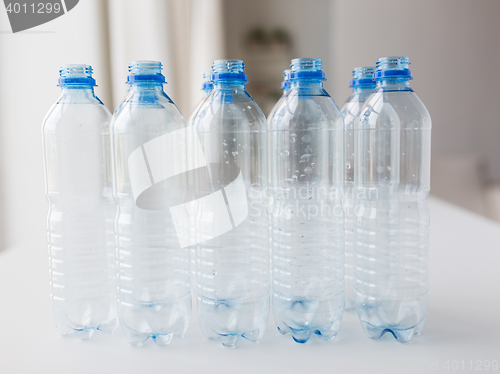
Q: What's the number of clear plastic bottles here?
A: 8